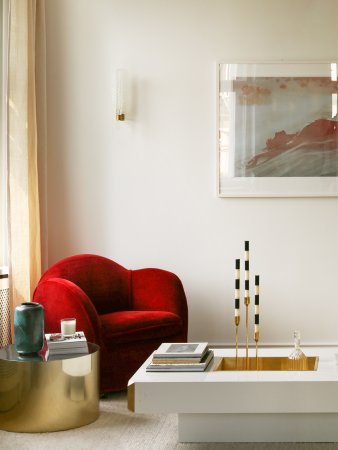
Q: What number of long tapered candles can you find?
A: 3